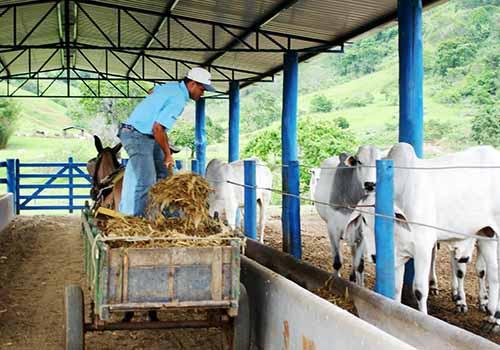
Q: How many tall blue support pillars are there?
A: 4